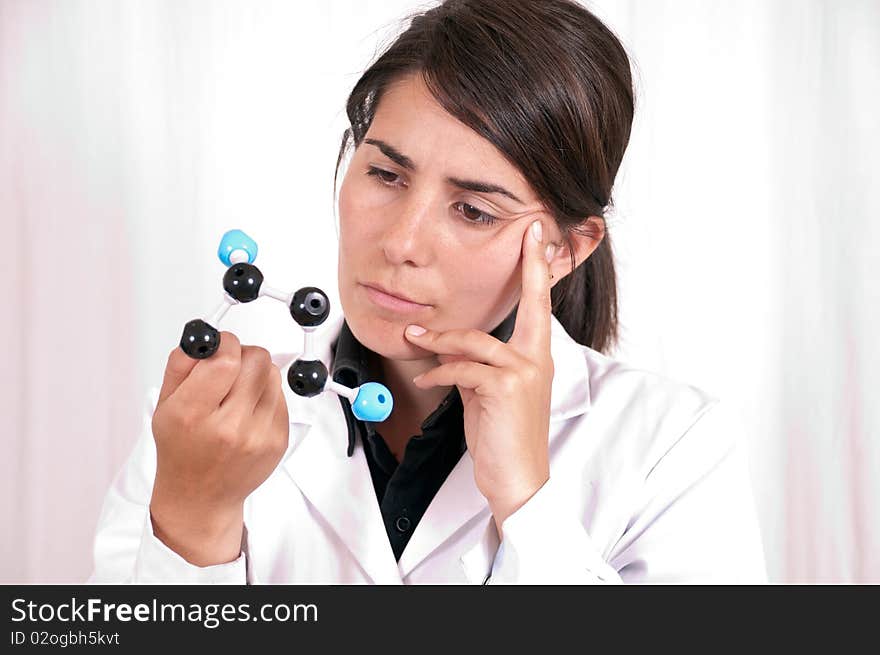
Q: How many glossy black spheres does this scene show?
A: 4